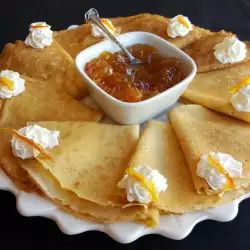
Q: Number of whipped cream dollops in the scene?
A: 9